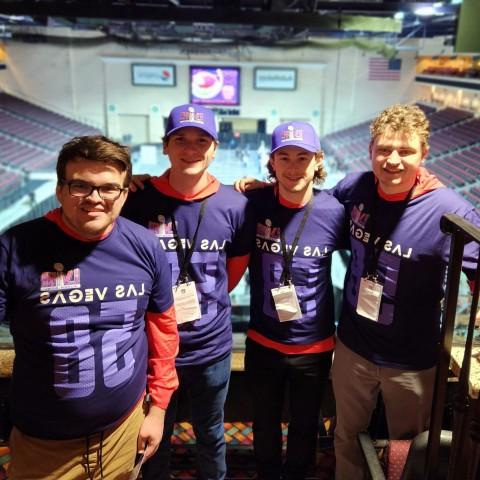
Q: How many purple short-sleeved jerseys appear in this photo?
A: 4